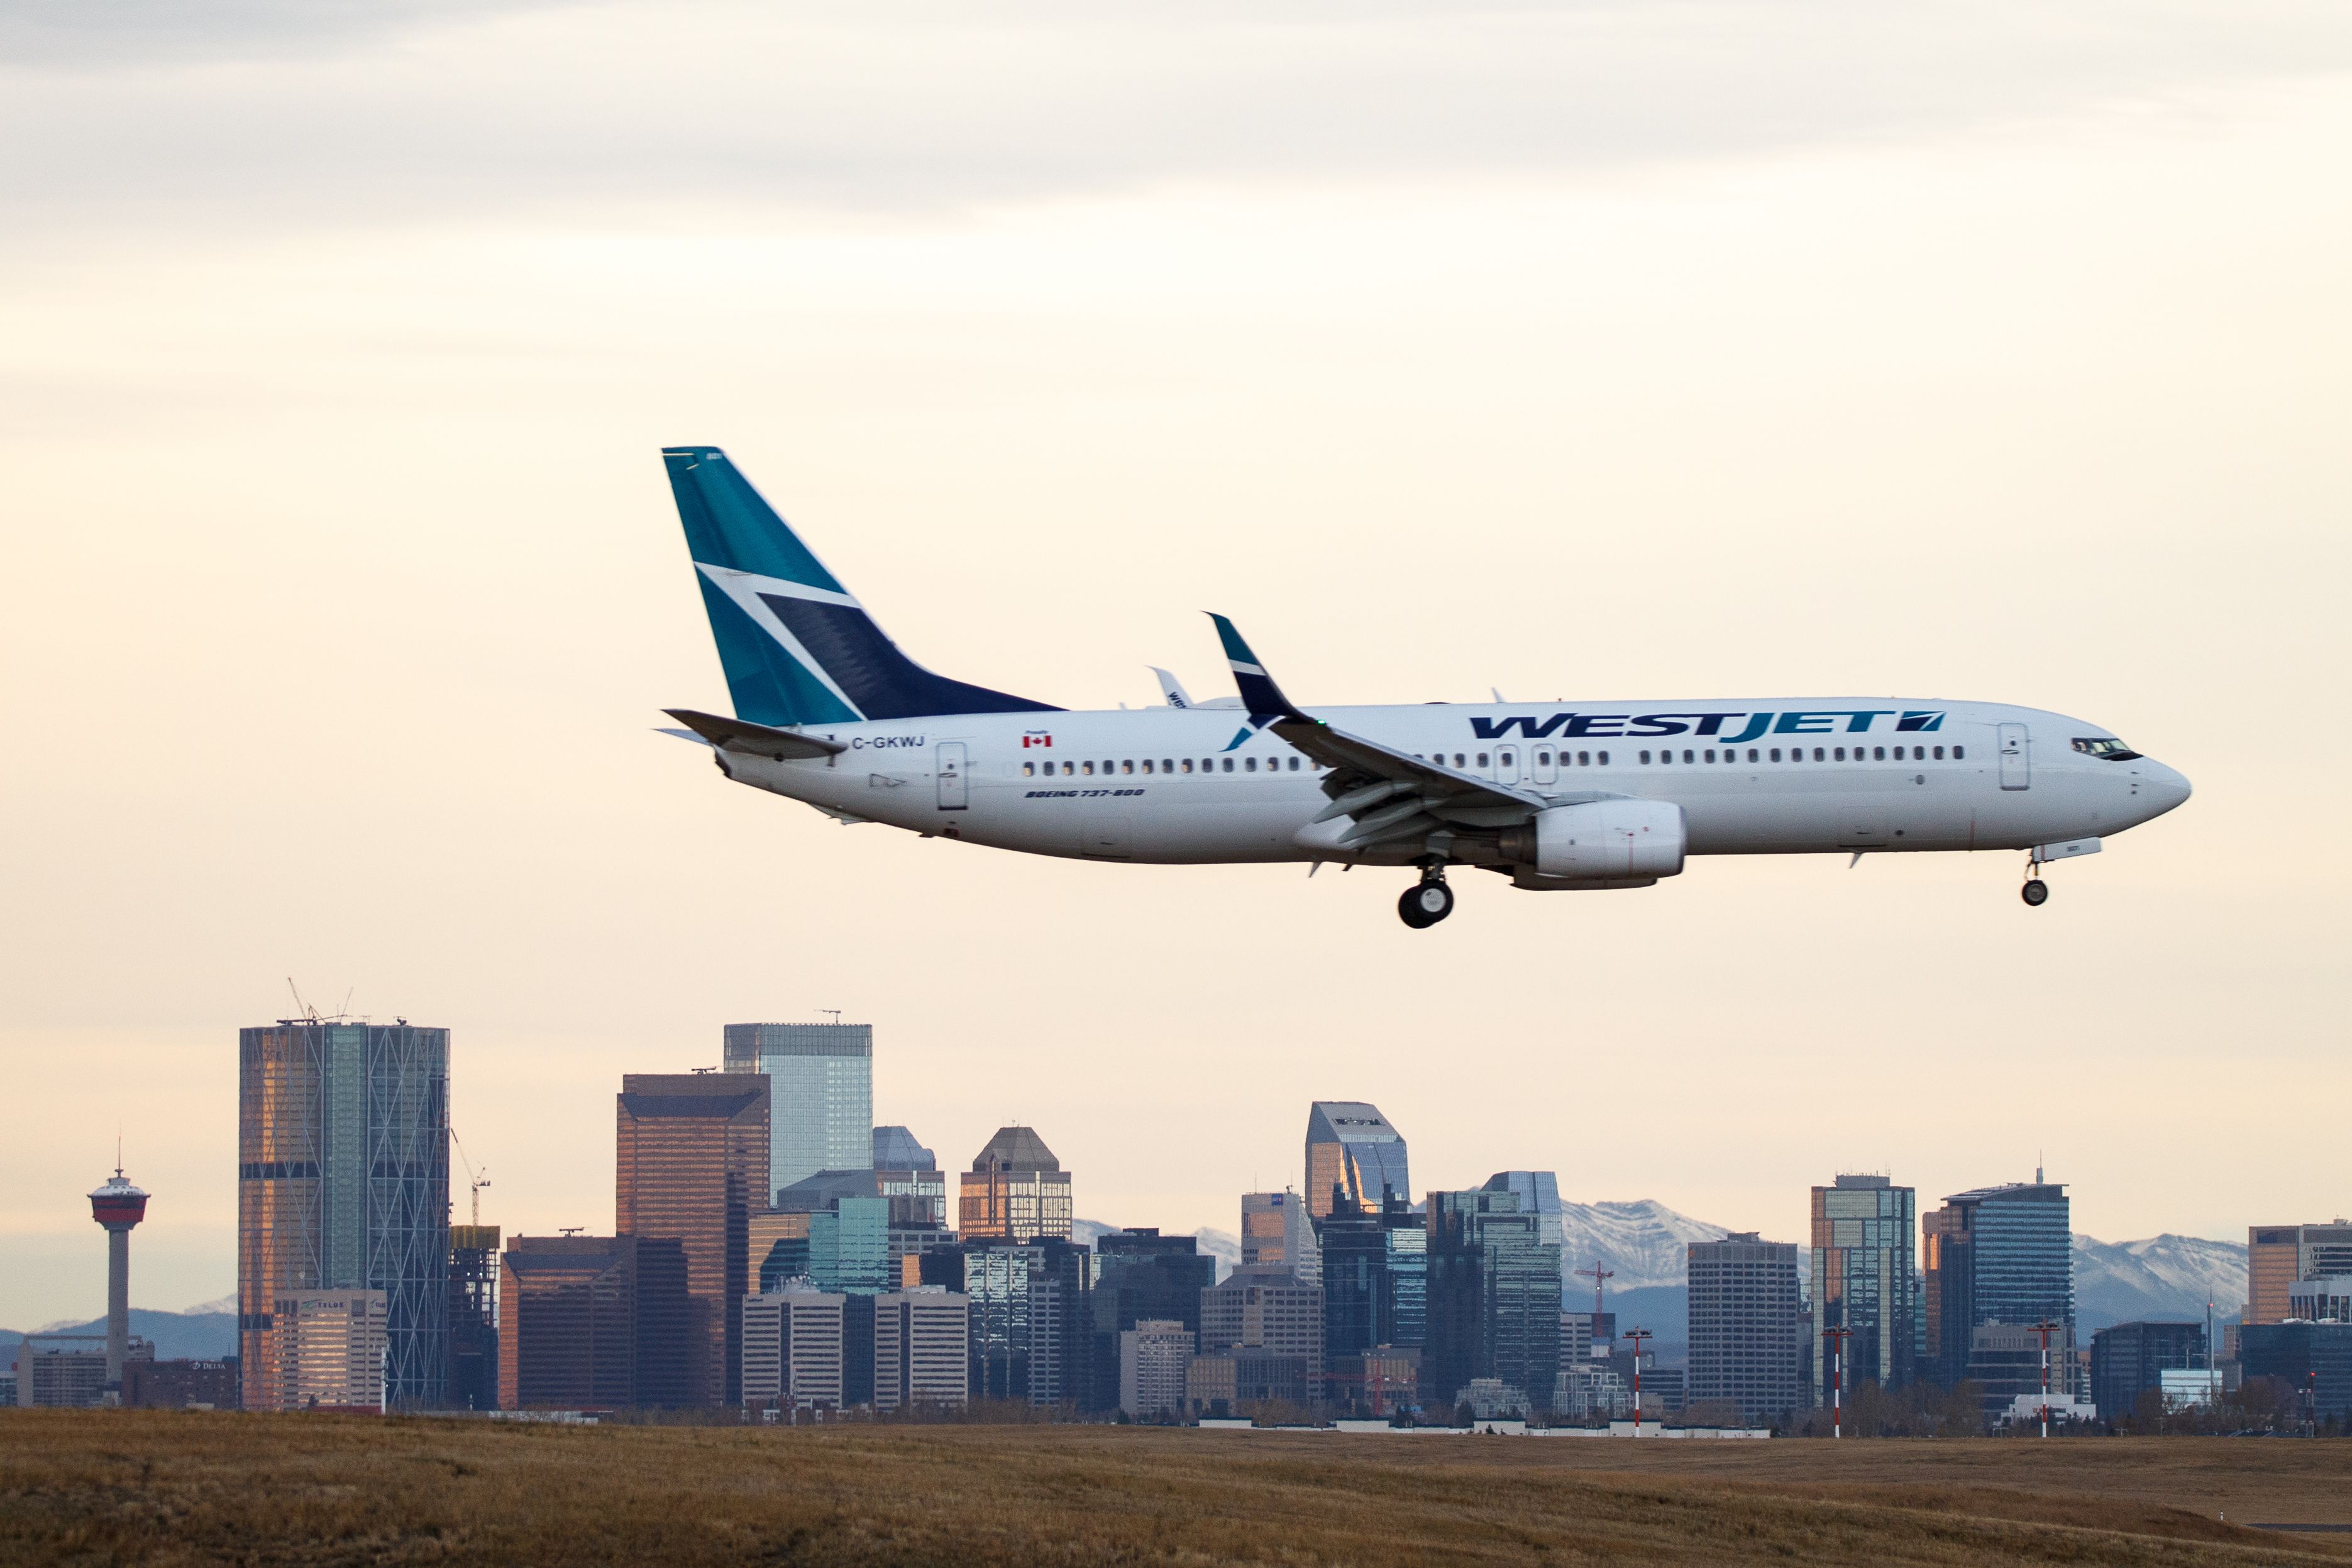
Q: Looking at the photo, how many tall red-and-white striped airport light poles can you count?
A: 3